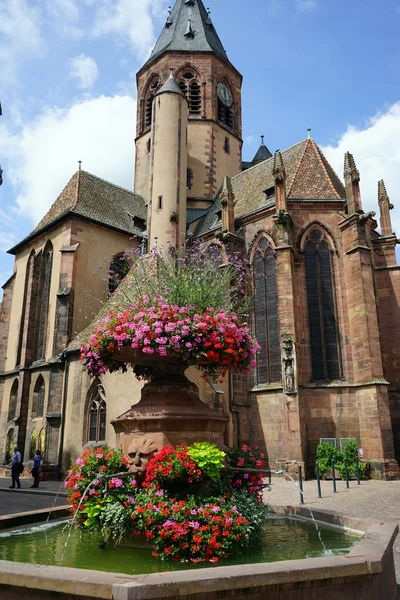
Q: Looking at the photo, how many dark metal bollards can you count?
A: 5